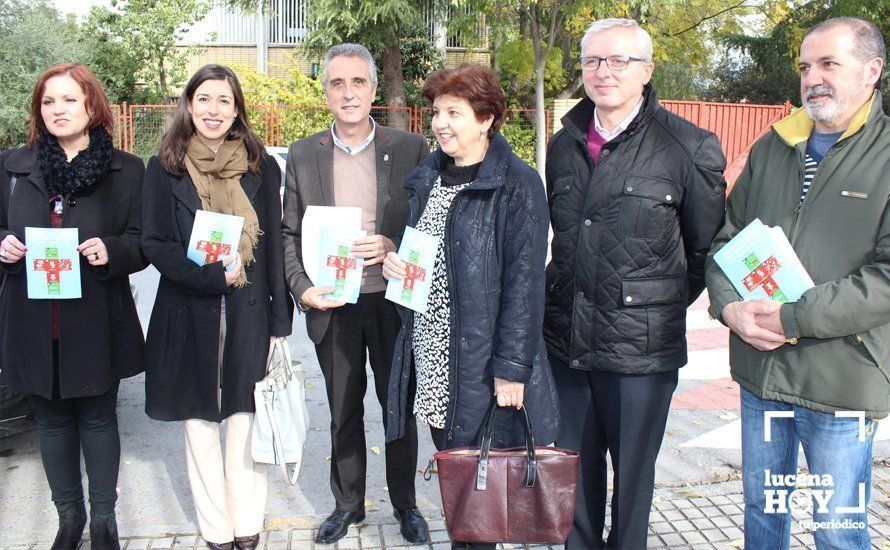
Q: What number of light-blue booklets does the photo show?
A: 5